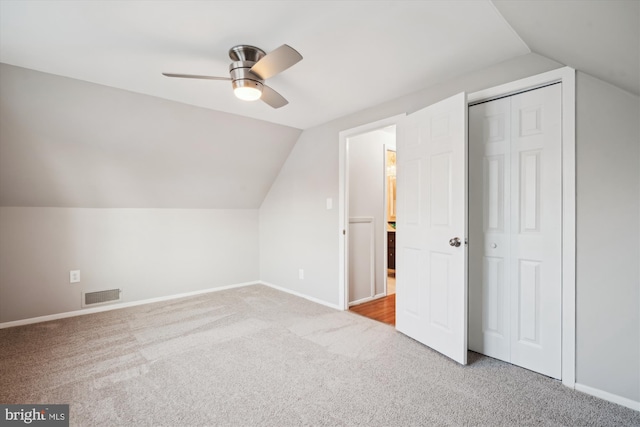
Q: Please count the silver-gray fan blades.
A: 3